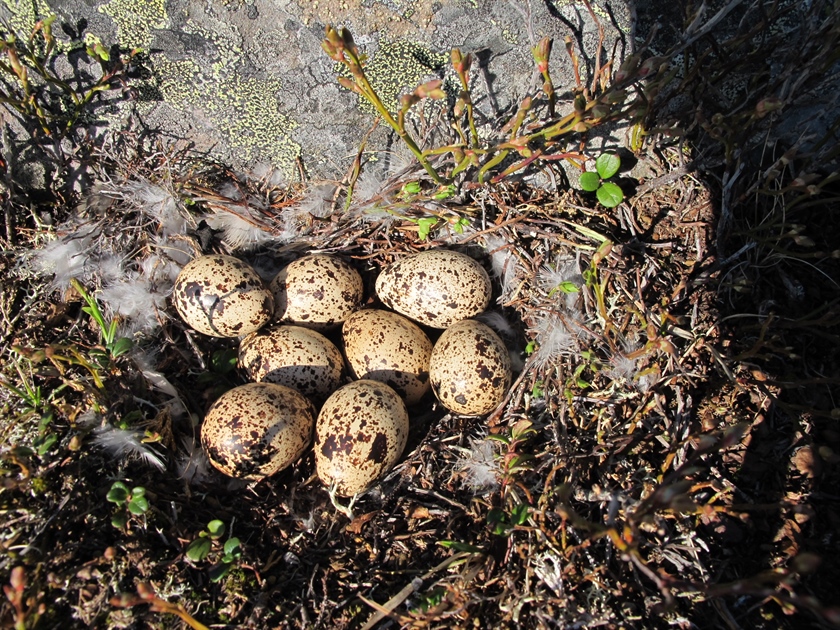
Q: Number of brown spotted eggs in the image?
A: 8